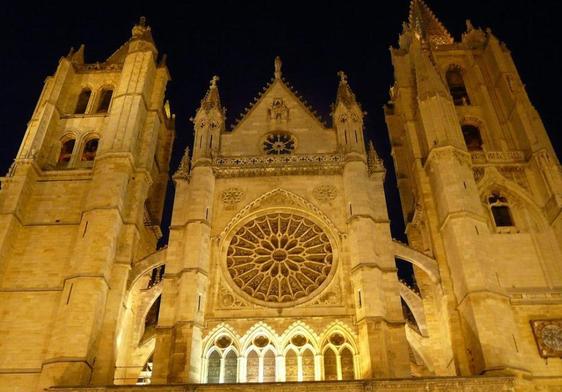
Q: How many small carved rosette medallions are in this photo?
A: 2